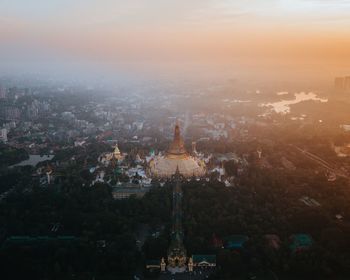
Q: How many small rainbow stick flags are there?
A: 0